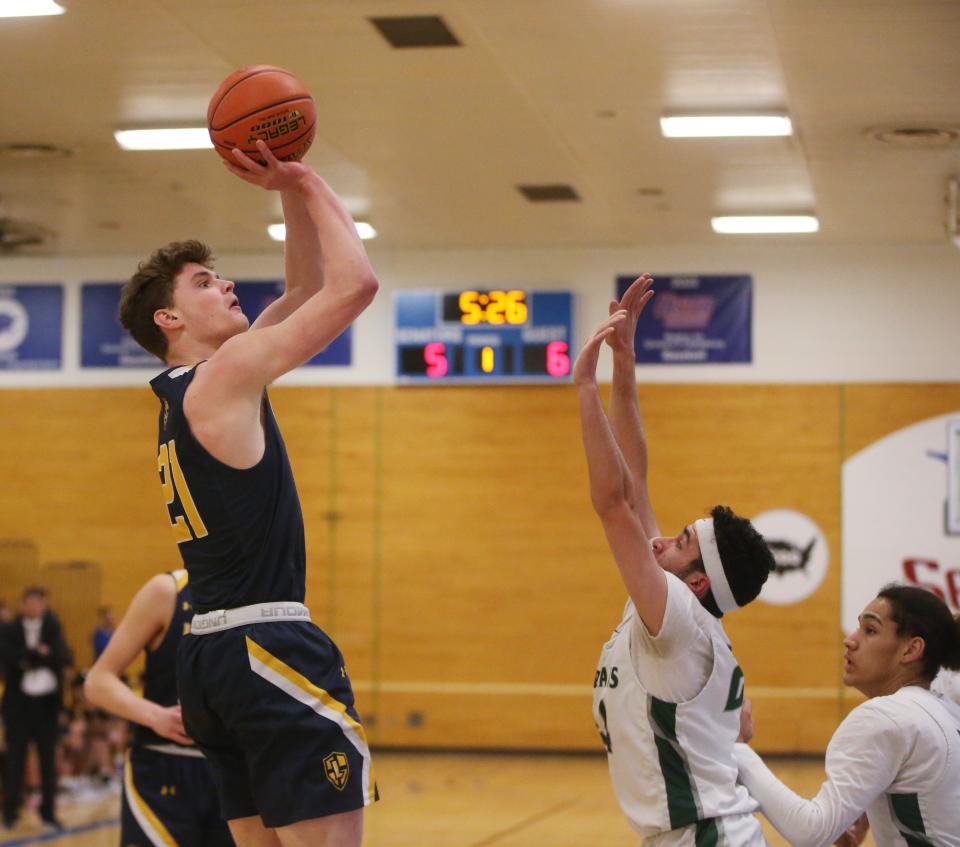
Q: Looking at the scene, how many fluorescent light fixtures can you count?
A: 5